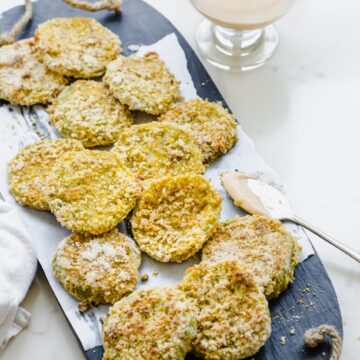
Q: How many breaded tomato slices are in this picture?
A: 13